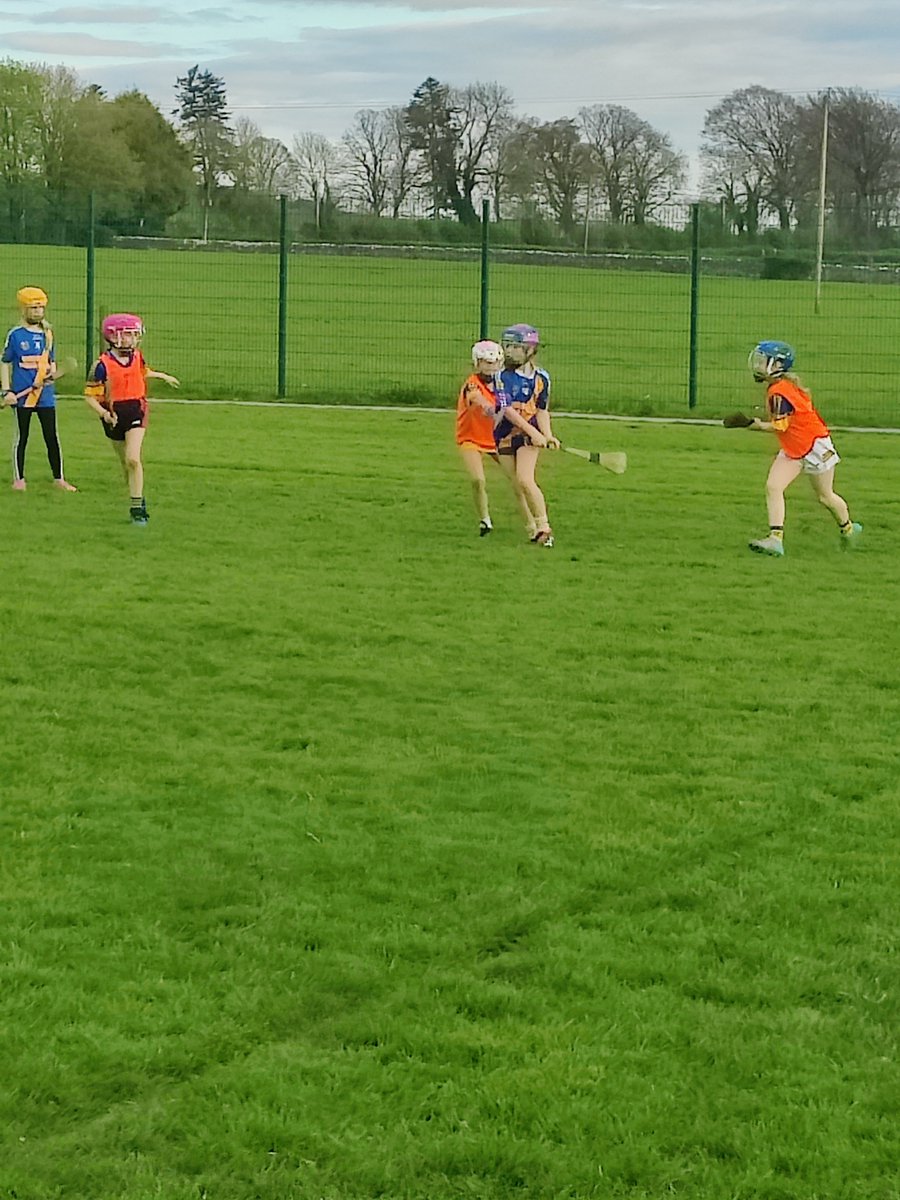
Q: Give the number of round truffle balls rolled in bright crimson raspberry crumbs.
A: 0